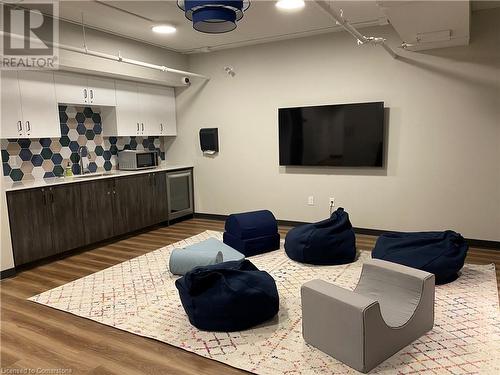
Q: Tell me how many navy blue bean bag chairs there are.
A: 3